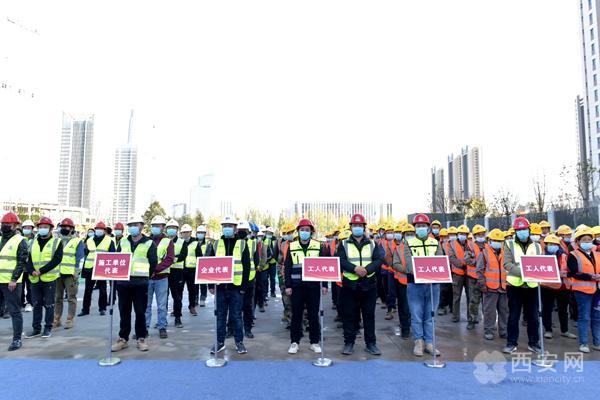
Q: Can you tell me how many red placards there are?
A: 5